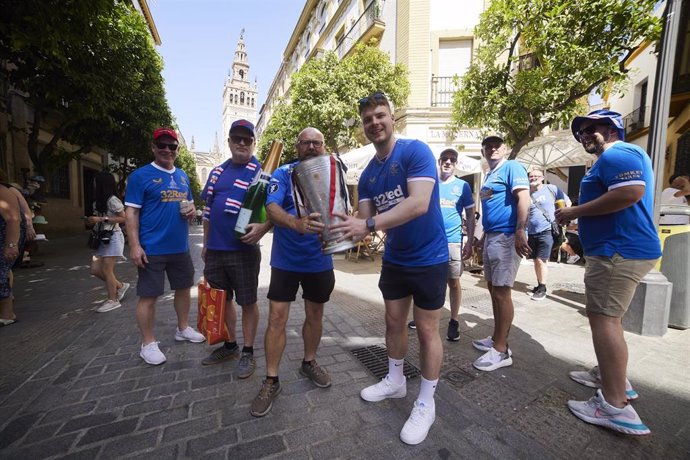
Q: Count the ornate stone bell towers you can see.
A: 1